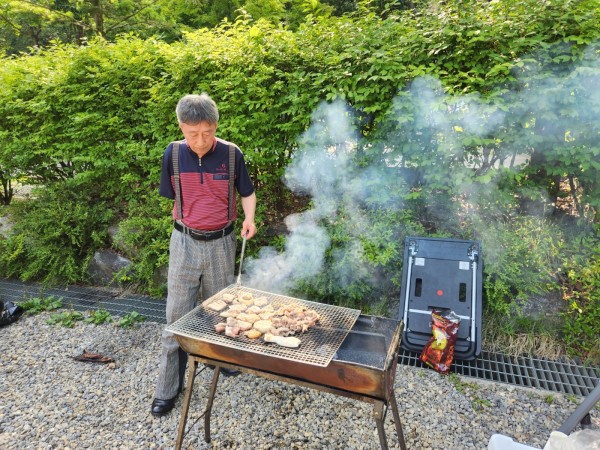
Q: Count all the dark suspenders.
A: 2